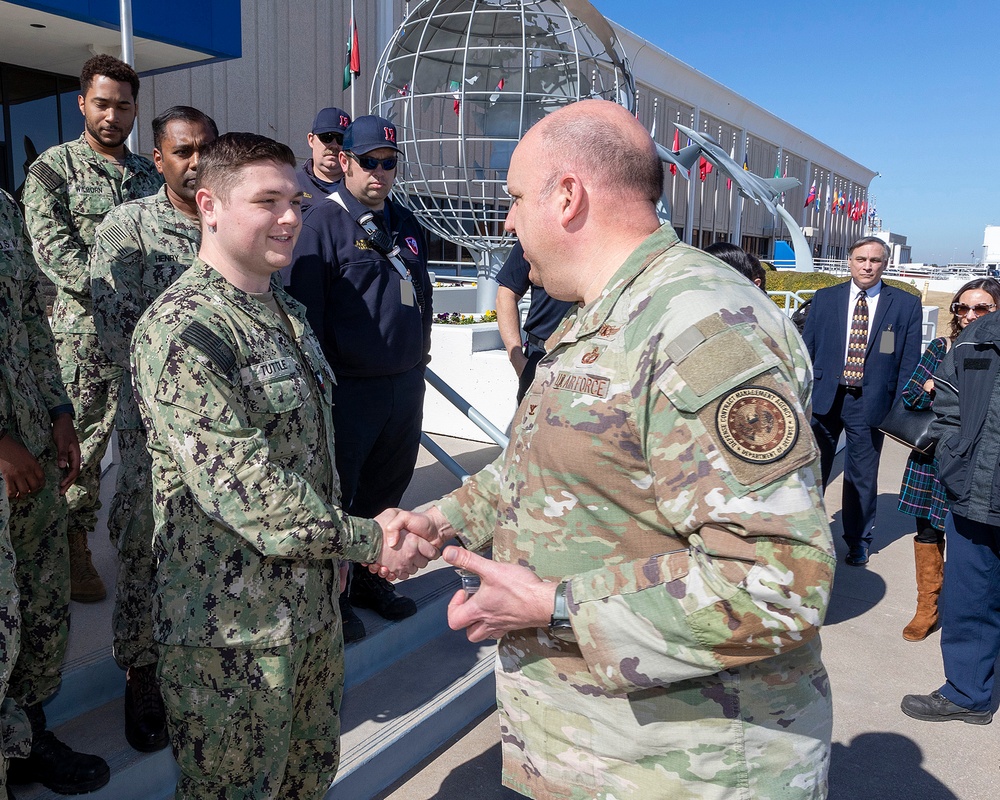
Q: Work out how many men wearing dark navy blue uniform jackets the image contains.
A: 2